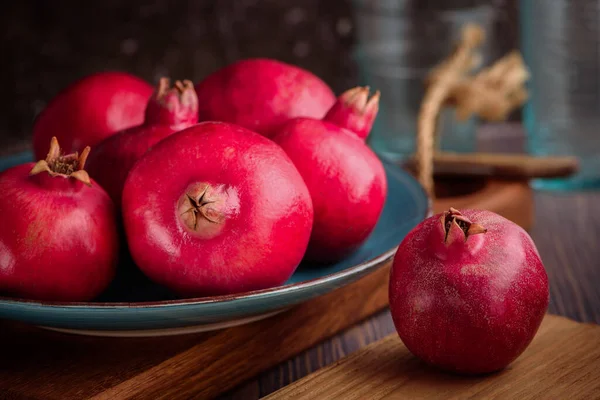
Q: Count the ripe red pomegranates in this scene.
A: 7